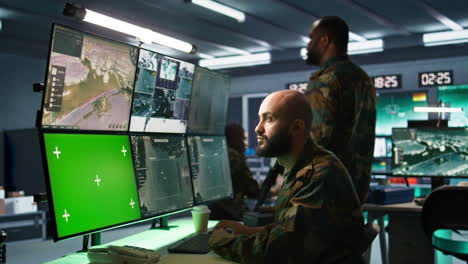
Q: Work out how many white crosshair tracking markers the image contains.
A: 5